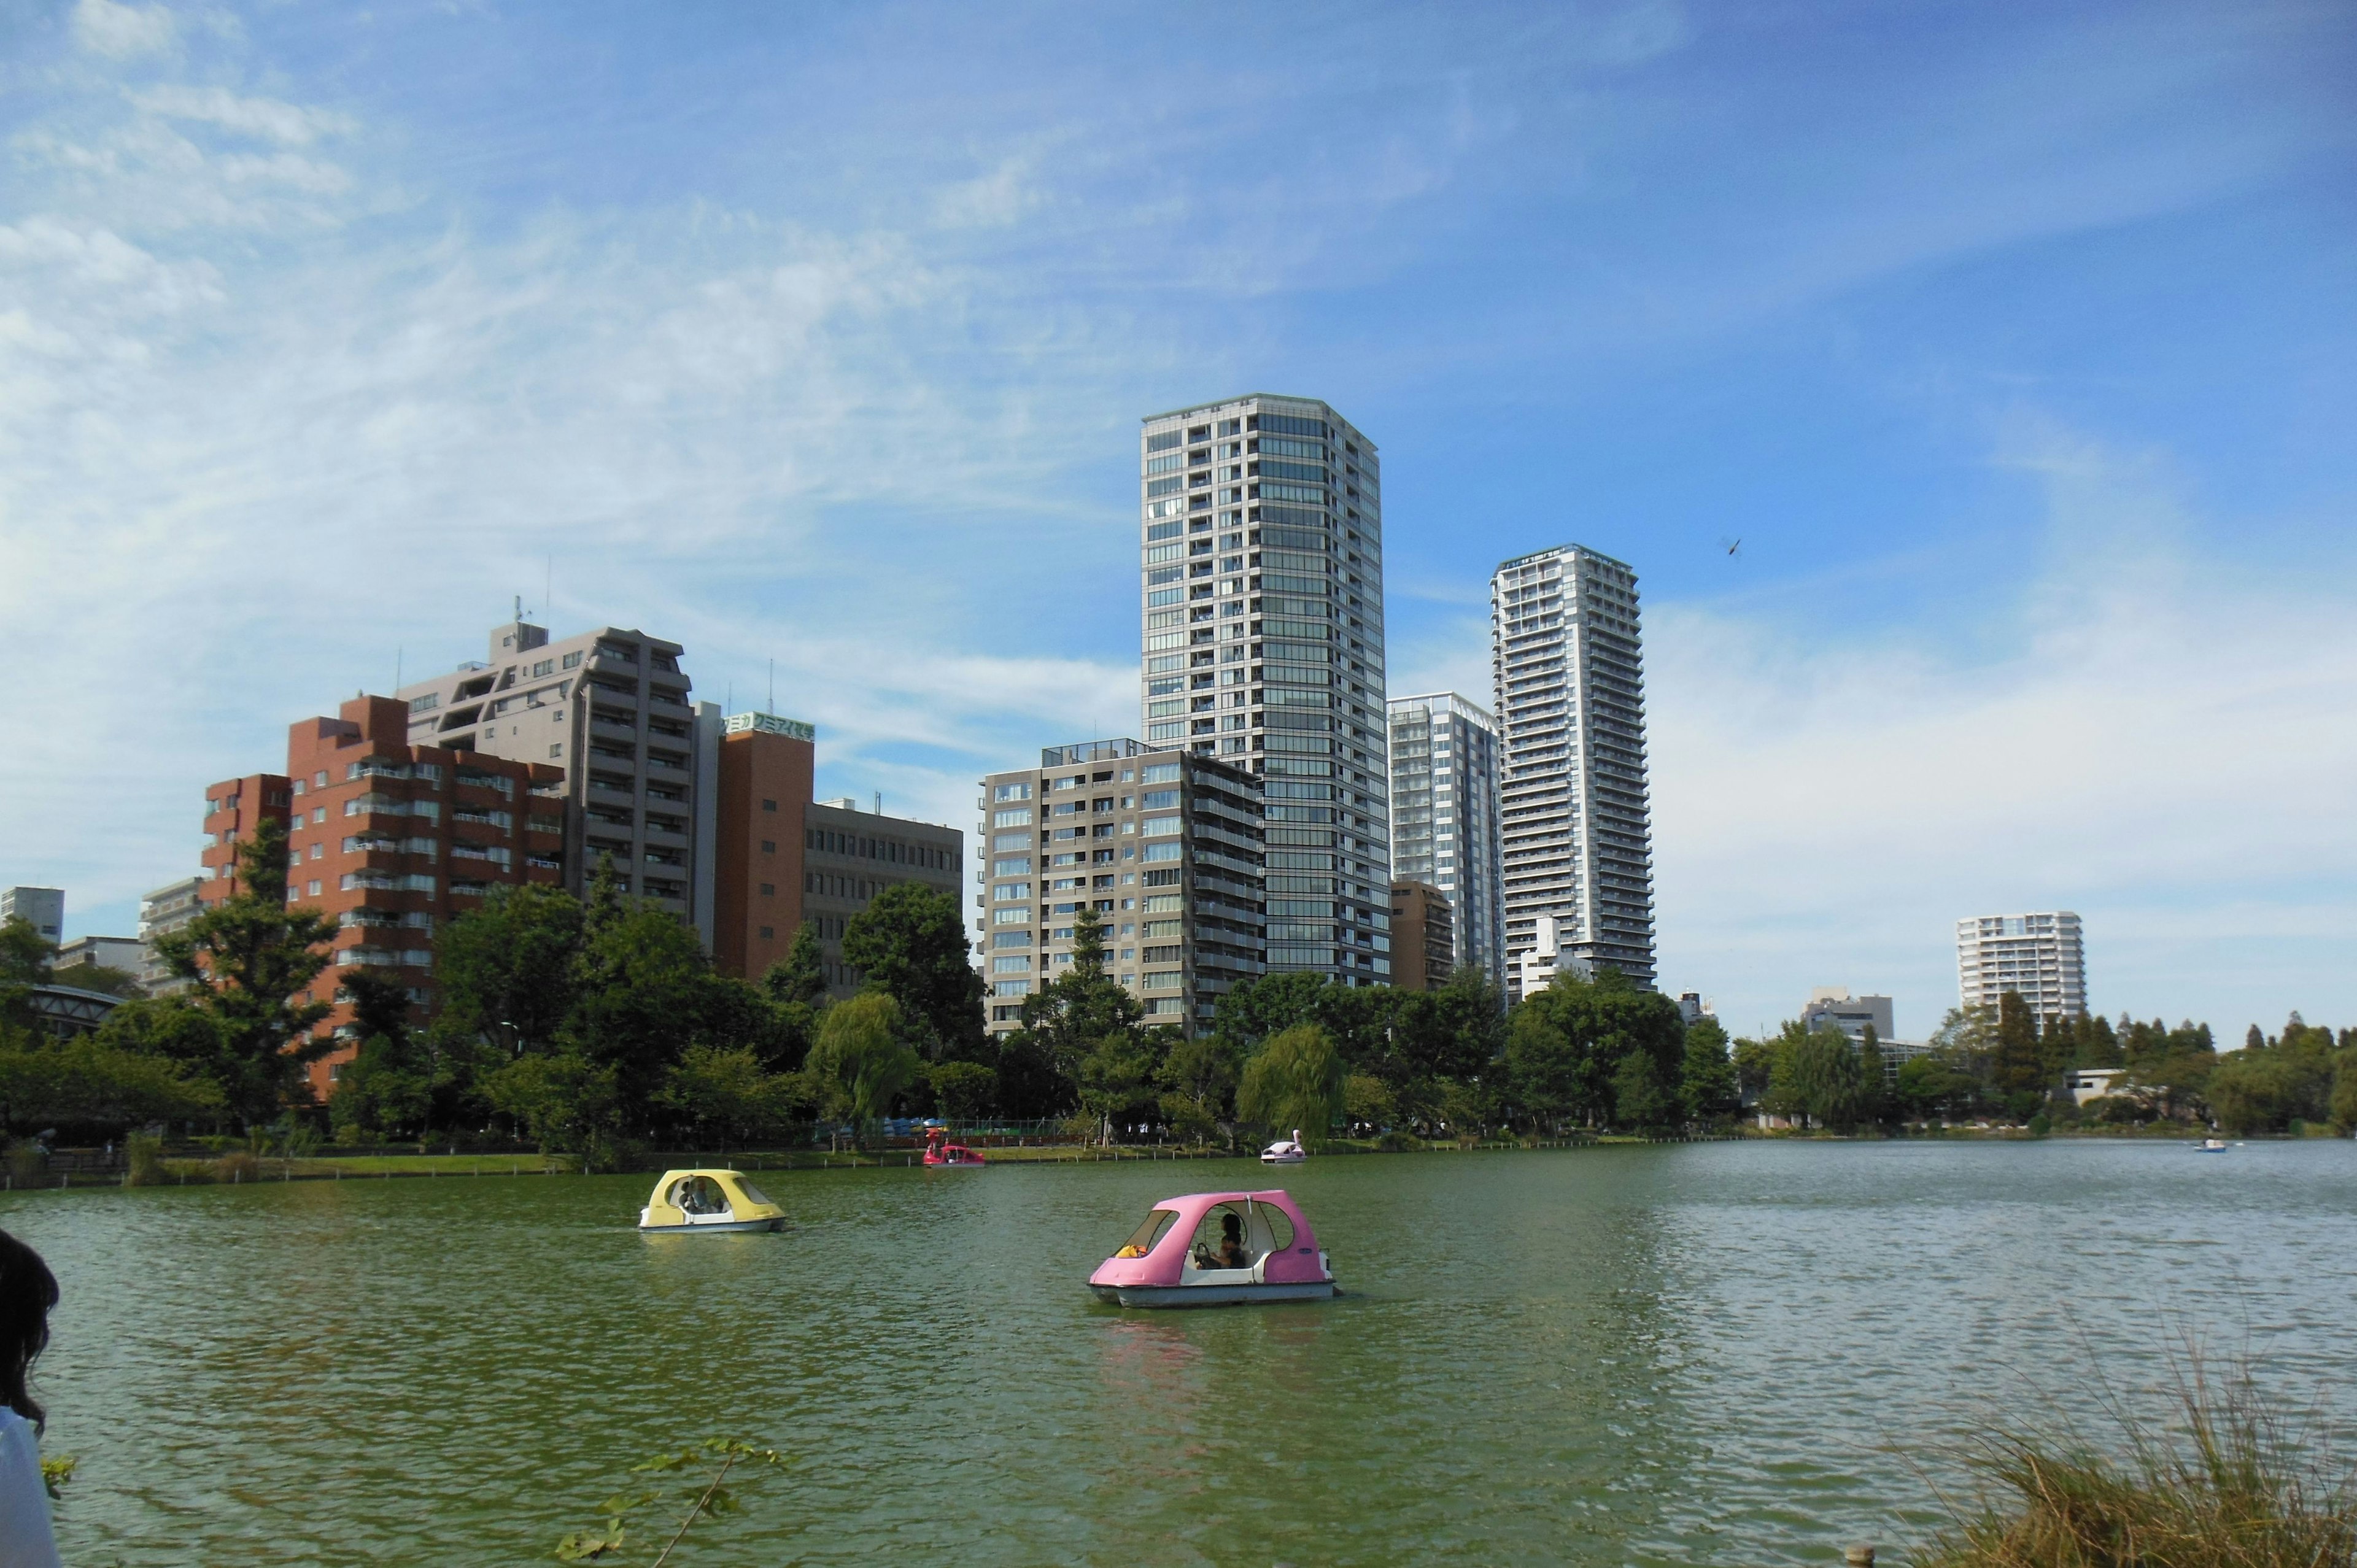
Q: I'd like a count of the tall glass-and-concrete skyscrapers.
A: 3